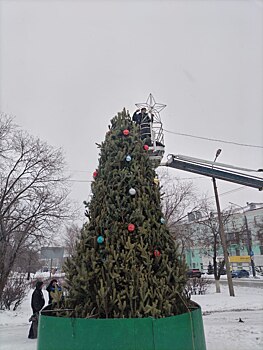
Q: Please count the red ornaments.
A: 5